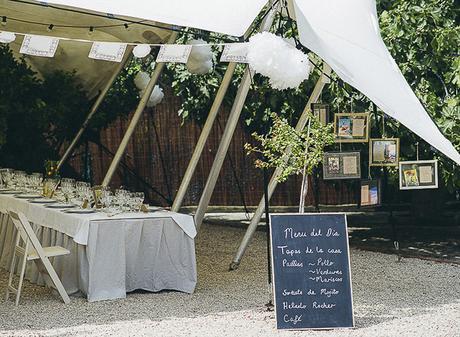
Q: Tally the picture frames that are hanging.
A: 6